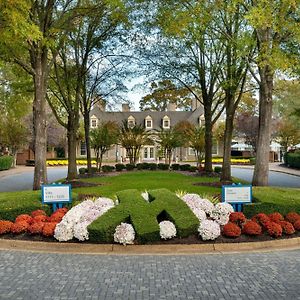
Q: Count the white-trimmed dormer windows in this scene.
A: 5